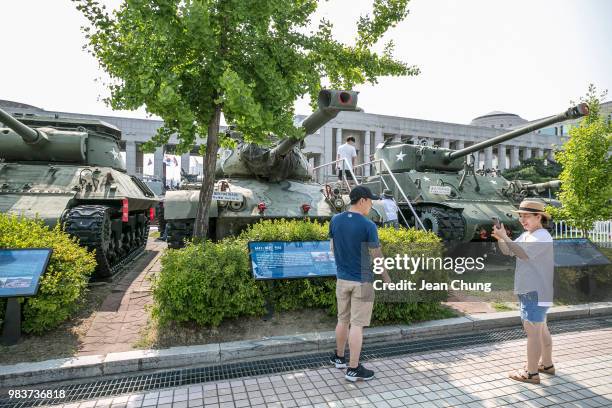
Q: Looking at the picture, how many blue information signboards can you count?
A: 3